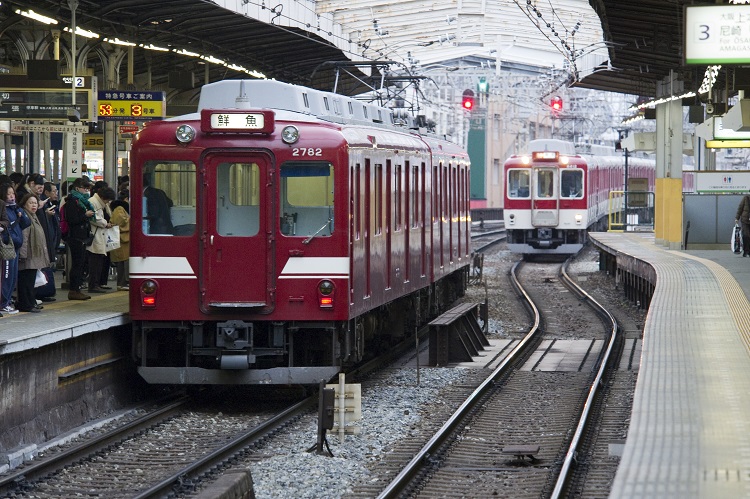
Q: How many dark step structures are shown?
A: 1